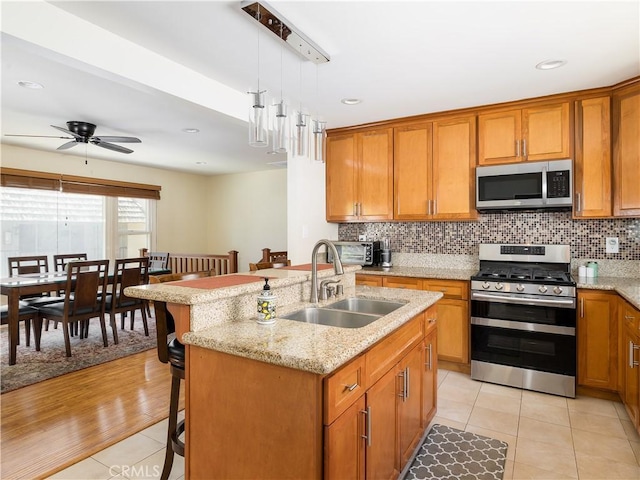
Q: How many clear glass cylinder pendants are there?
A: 4